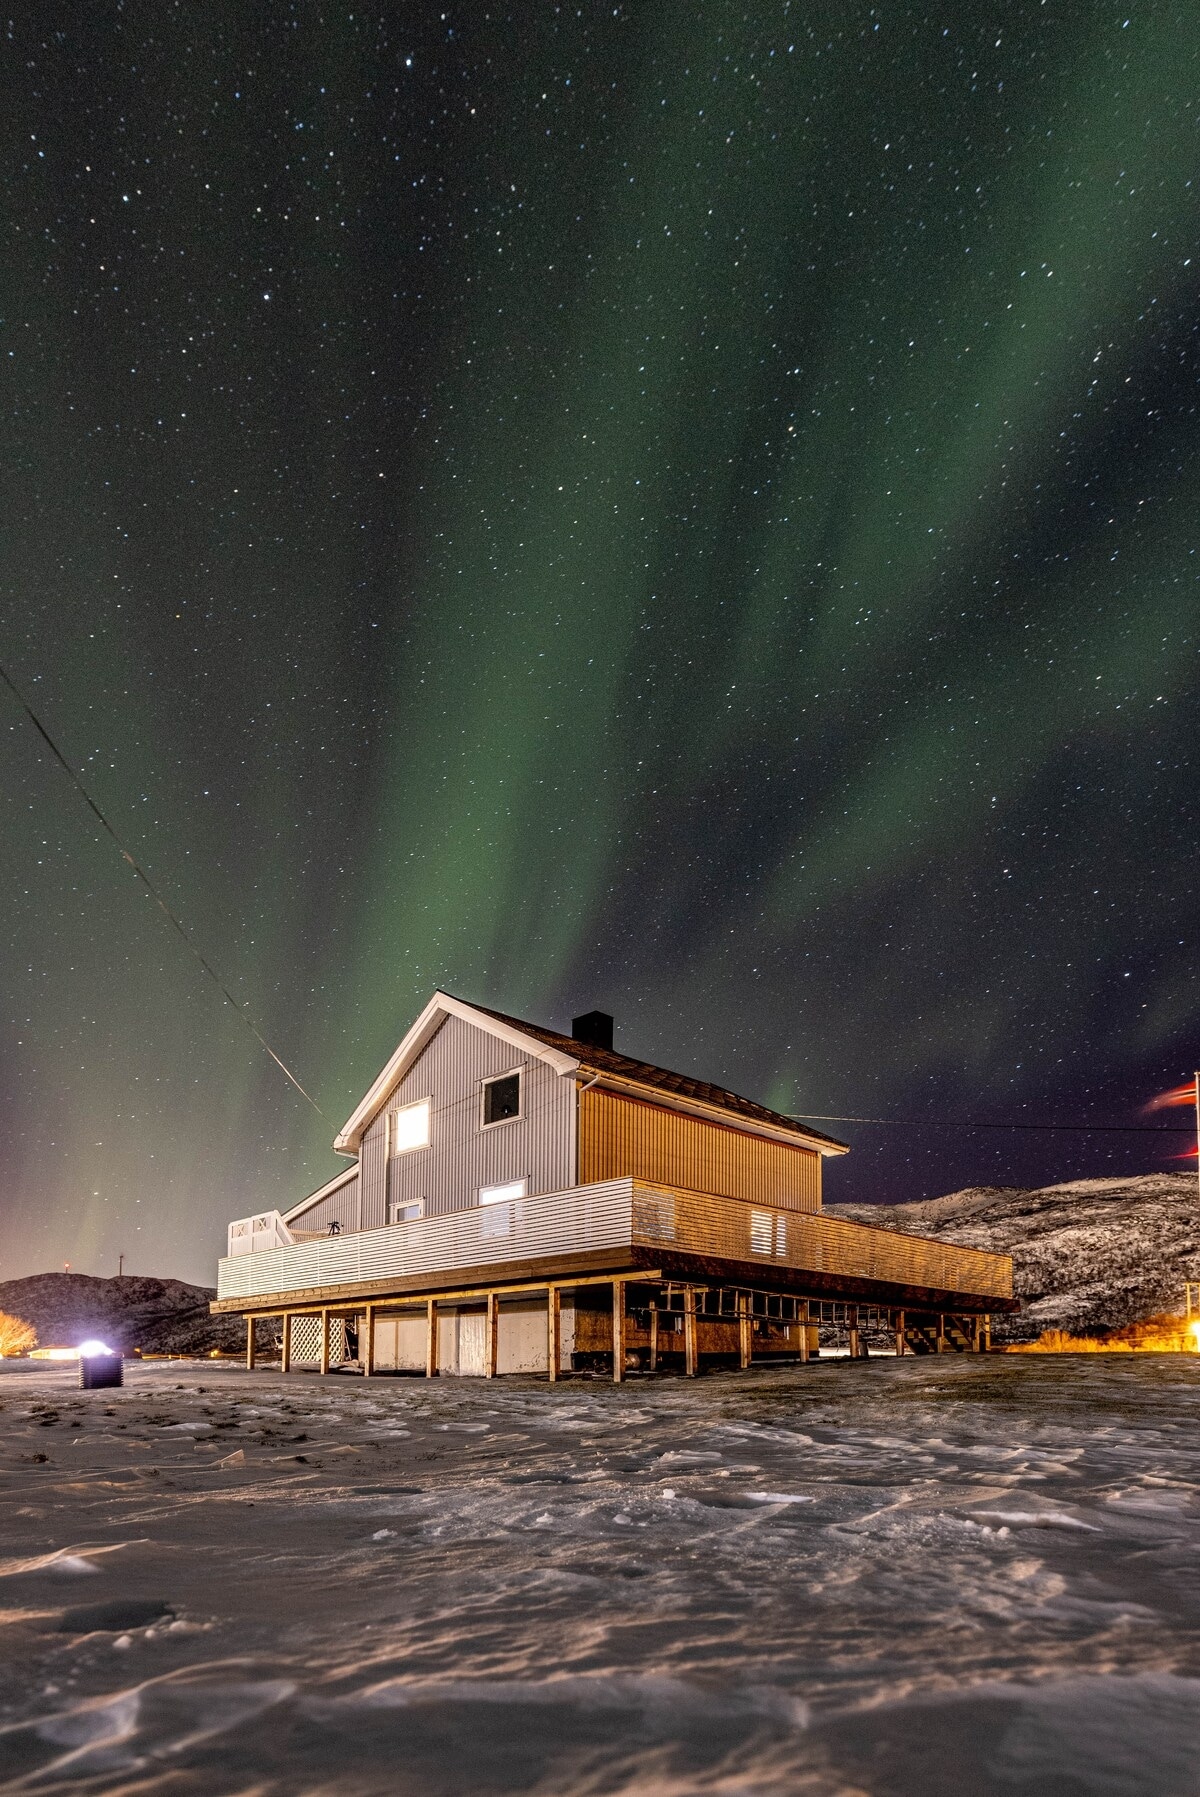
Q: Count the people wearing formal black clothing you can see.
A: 0